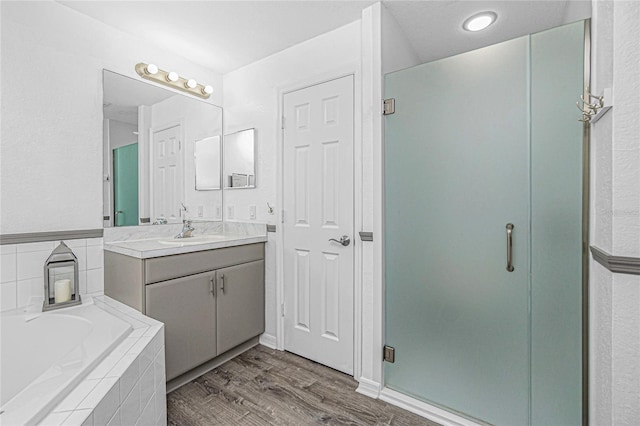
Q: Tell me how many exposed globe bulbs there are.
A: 4